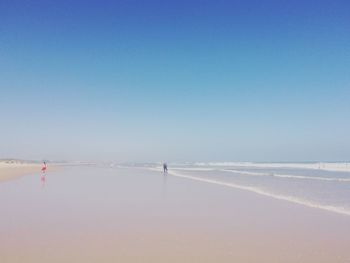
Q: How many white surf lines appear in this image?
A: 3